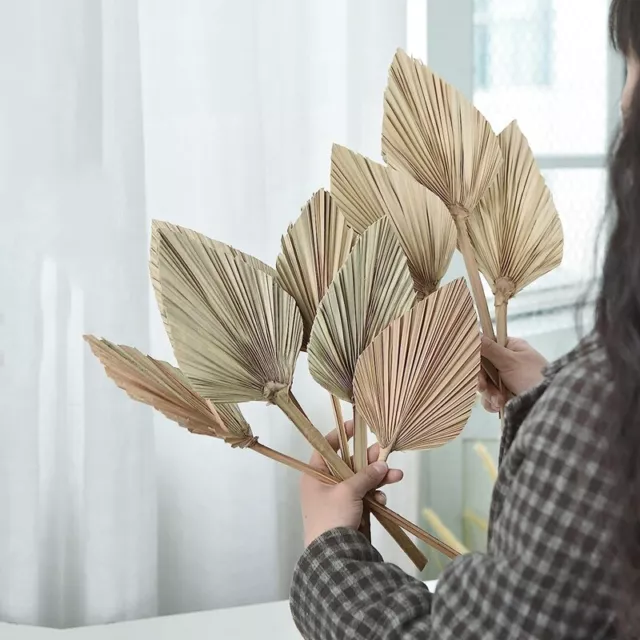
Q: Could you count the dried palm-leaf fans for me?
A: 8